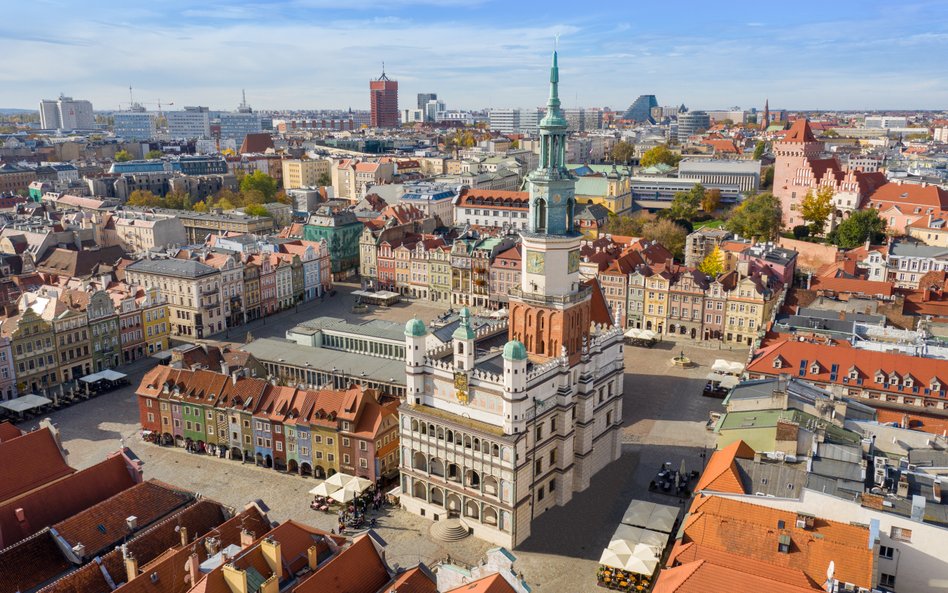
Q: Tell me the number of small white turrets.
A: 3